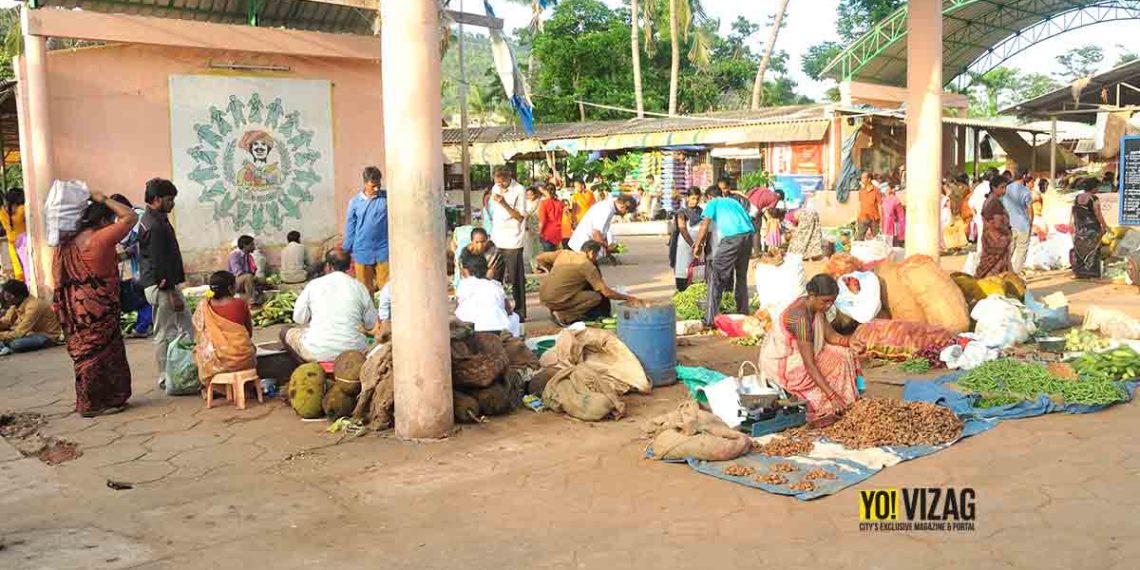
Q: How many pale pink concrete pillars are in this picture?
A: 3